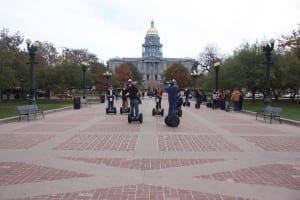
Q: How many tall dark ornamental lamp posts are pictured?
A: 6